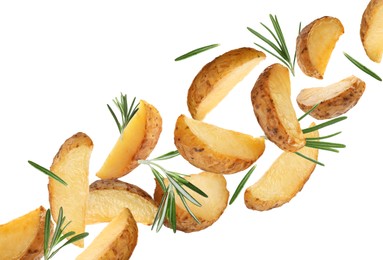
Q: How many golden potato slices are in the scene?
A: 13